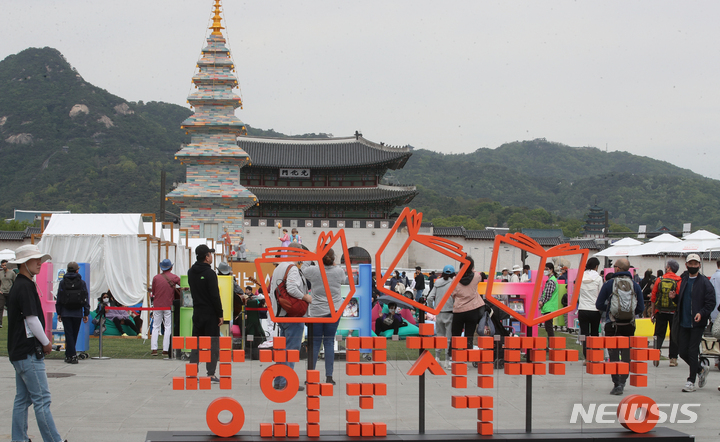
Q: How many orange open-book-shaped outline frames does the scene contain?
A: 3